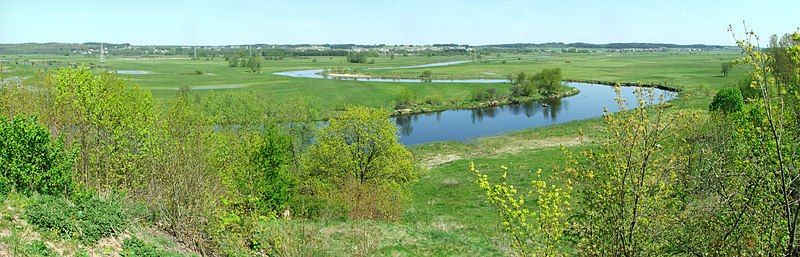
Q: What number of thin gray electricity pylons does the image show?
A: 3